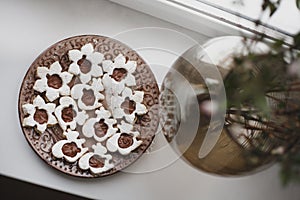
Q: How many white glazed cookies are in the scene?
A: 11